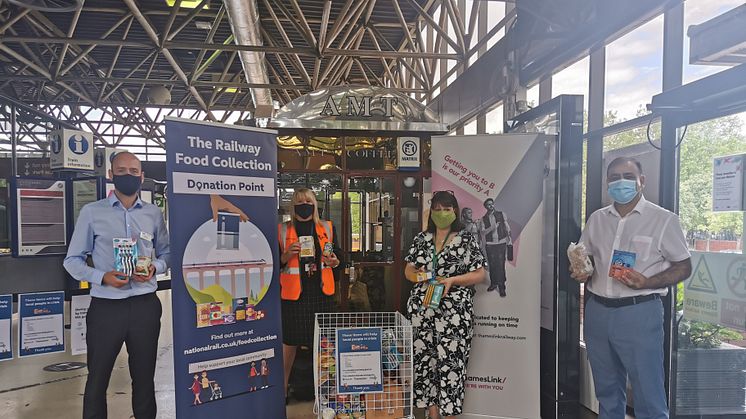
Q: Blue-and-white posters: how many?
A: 3